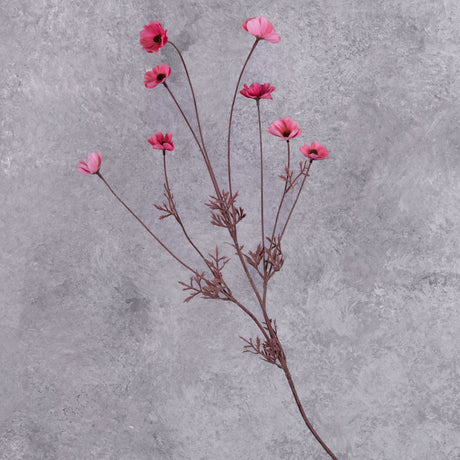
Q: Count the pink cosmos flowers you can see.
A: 8